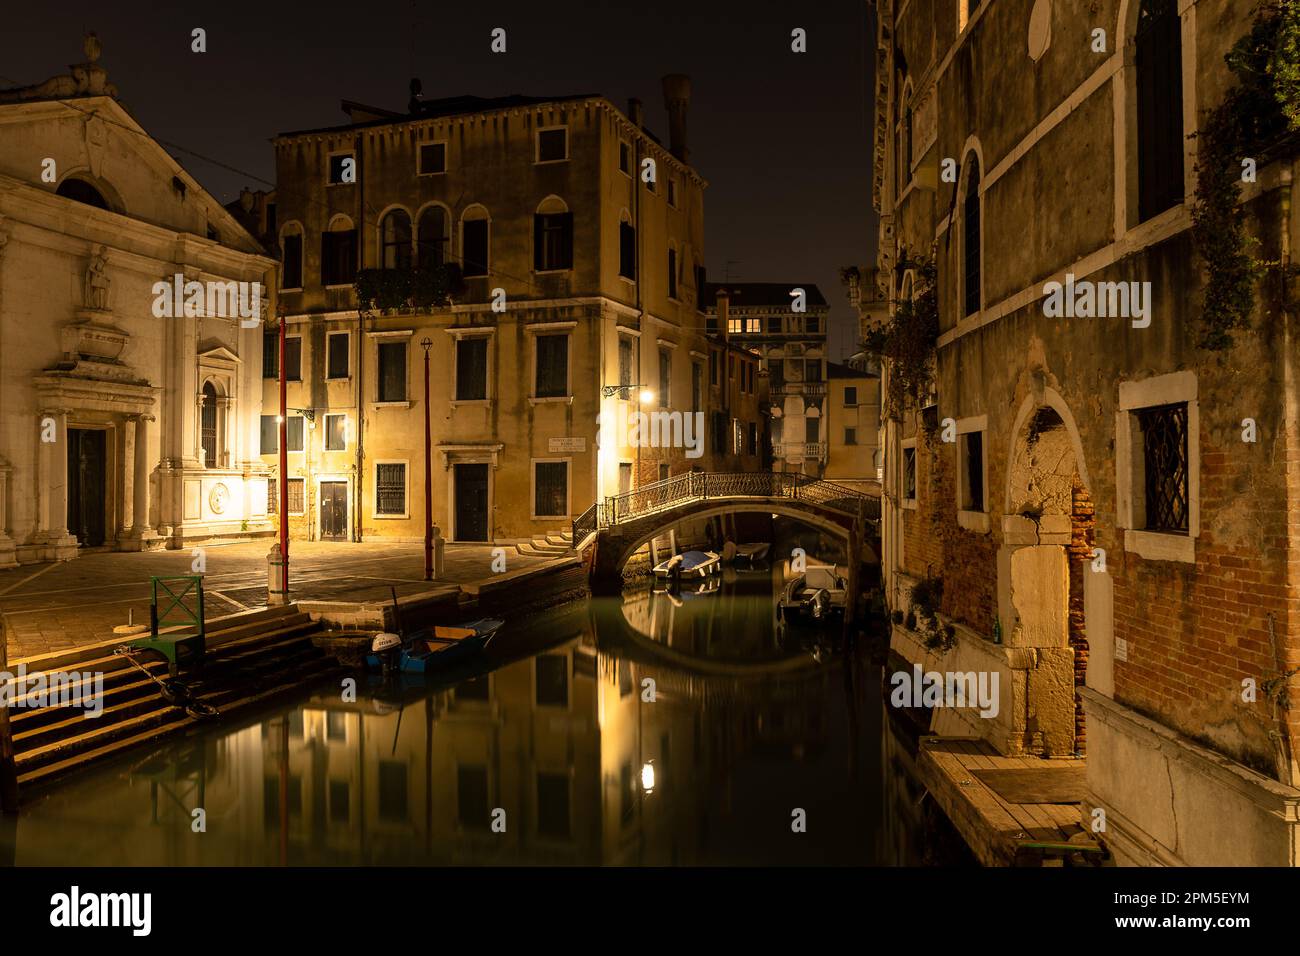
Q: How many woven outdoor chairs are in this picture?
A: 0